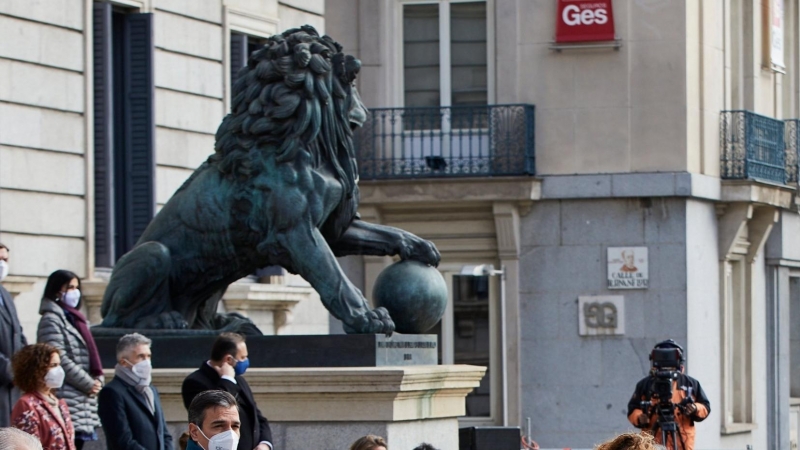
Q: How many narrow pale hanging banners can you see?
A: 1